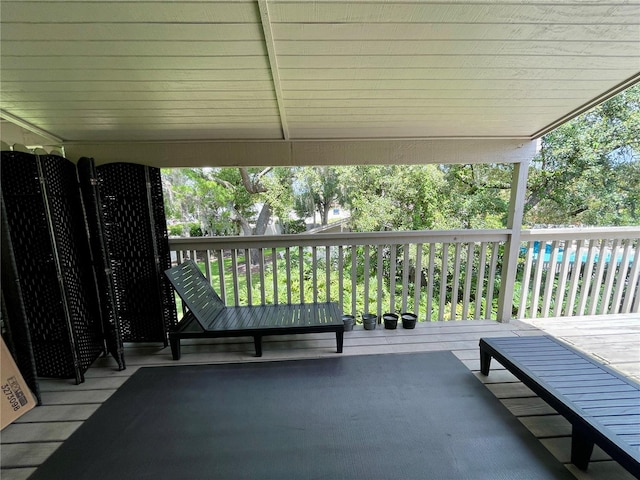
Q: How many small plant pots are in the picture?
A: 4